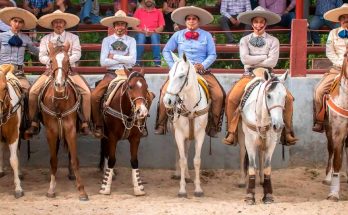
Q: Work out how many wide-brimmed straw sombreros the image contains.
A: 6